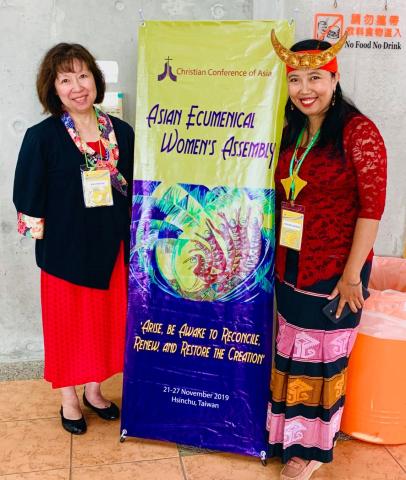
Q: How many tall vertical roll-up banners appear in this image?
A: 1